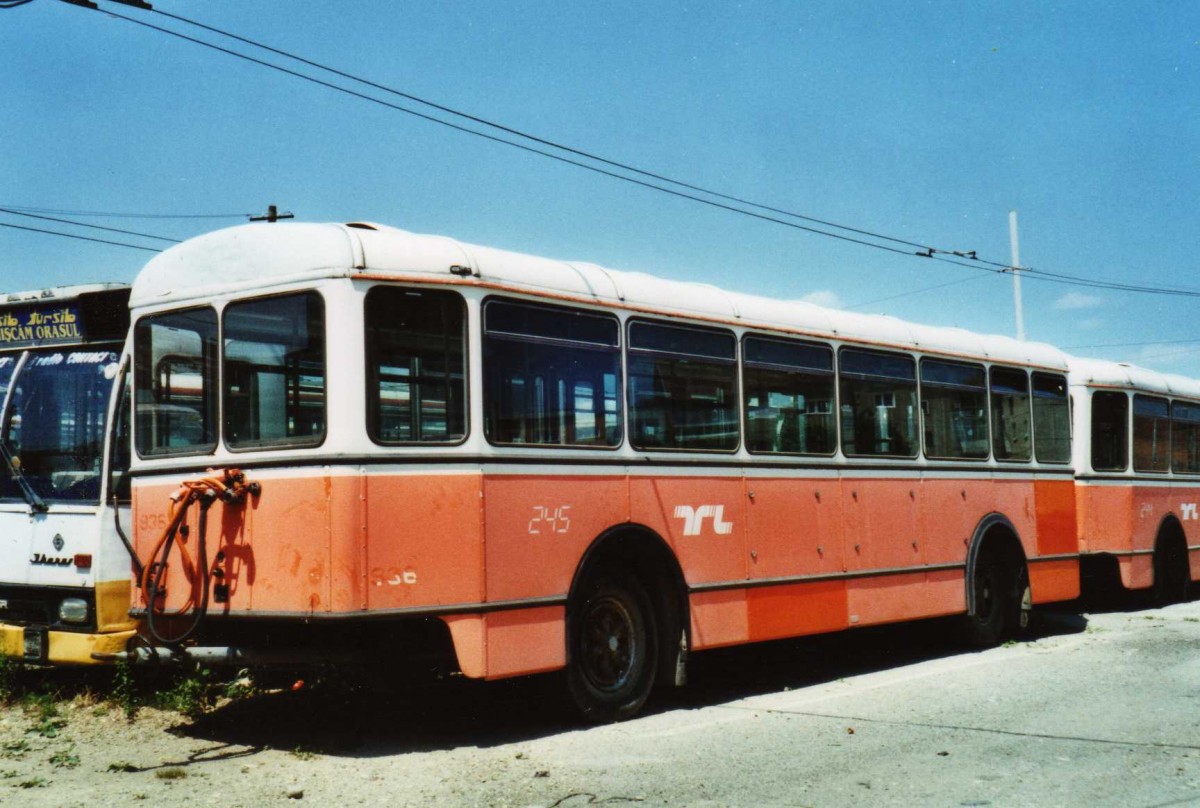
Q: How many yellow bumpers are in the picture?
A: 1